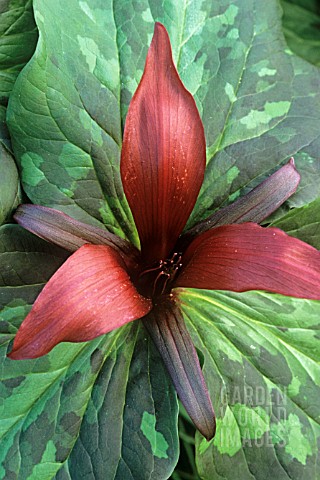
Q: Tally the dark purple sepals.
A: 3